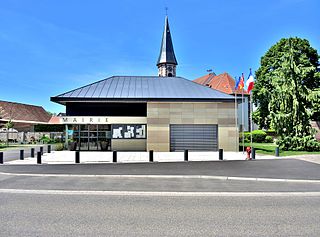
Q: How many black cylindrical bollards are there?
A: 13